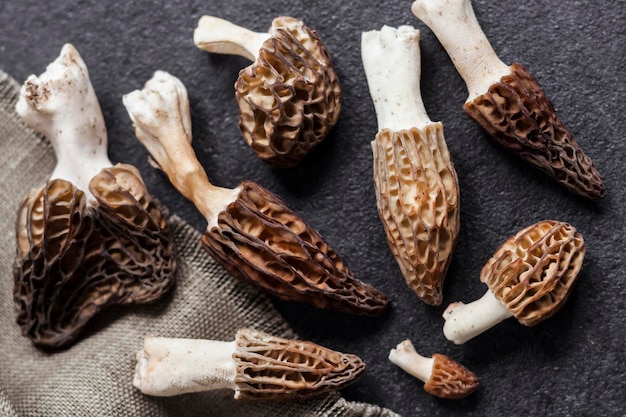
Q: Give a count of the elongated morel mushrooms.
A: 4